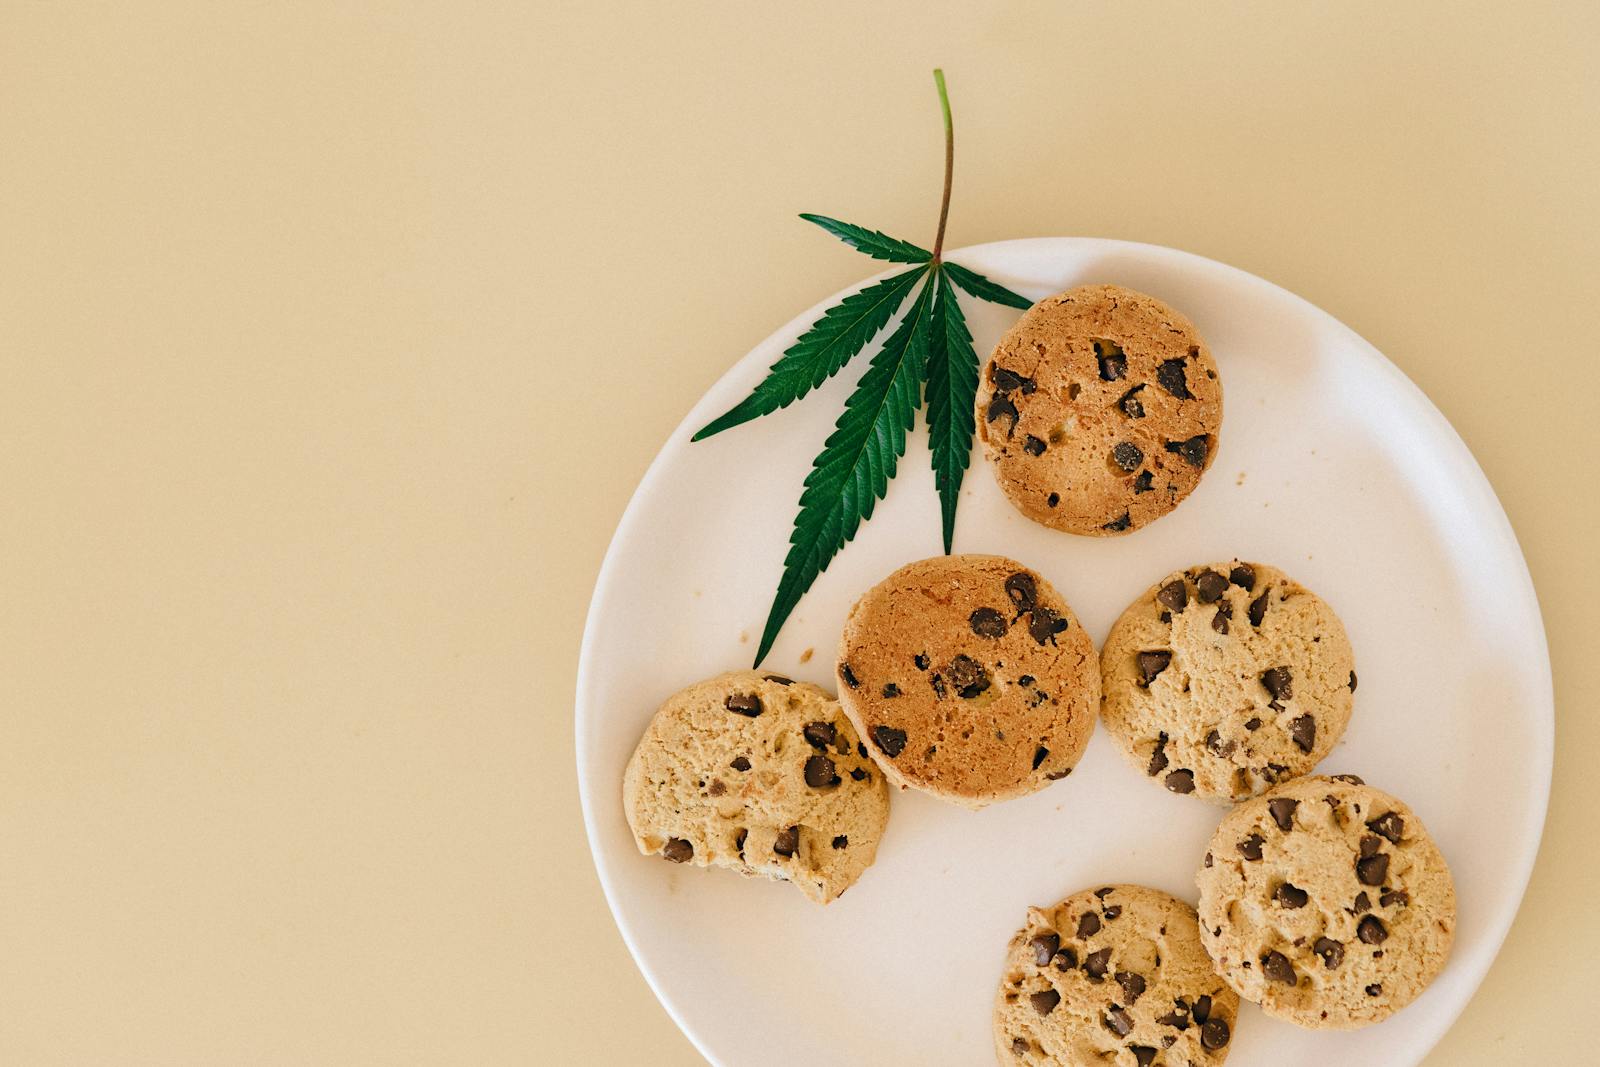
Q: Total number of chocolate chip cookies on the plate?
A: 6